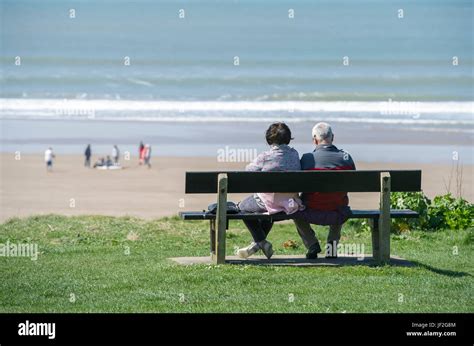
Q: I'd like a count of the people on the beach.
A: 5